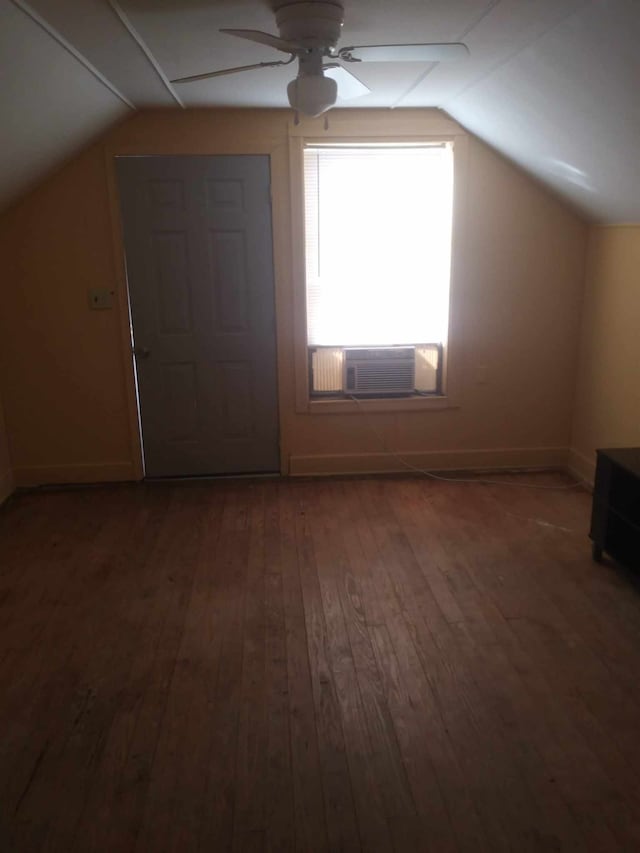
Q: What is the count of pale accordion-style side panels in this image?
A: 2